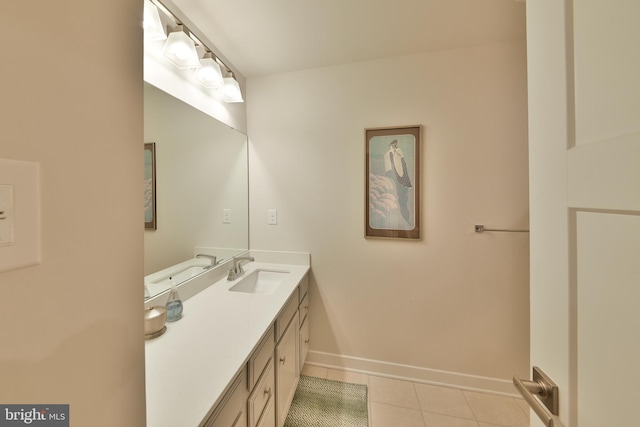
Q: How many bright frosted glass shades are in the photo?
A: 4